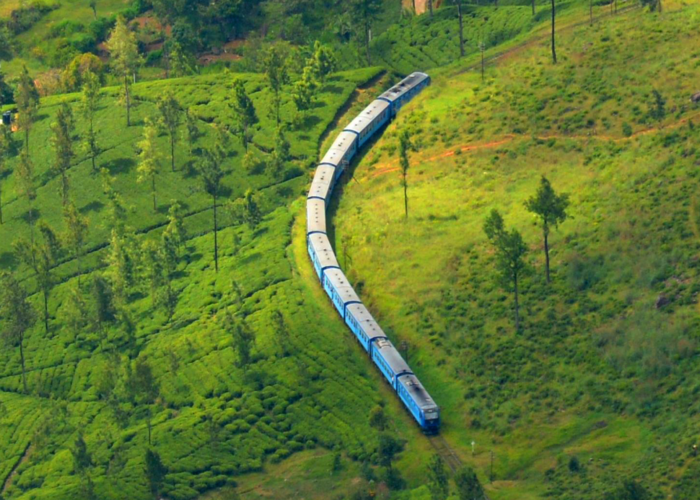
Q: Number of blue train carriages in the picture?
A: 10